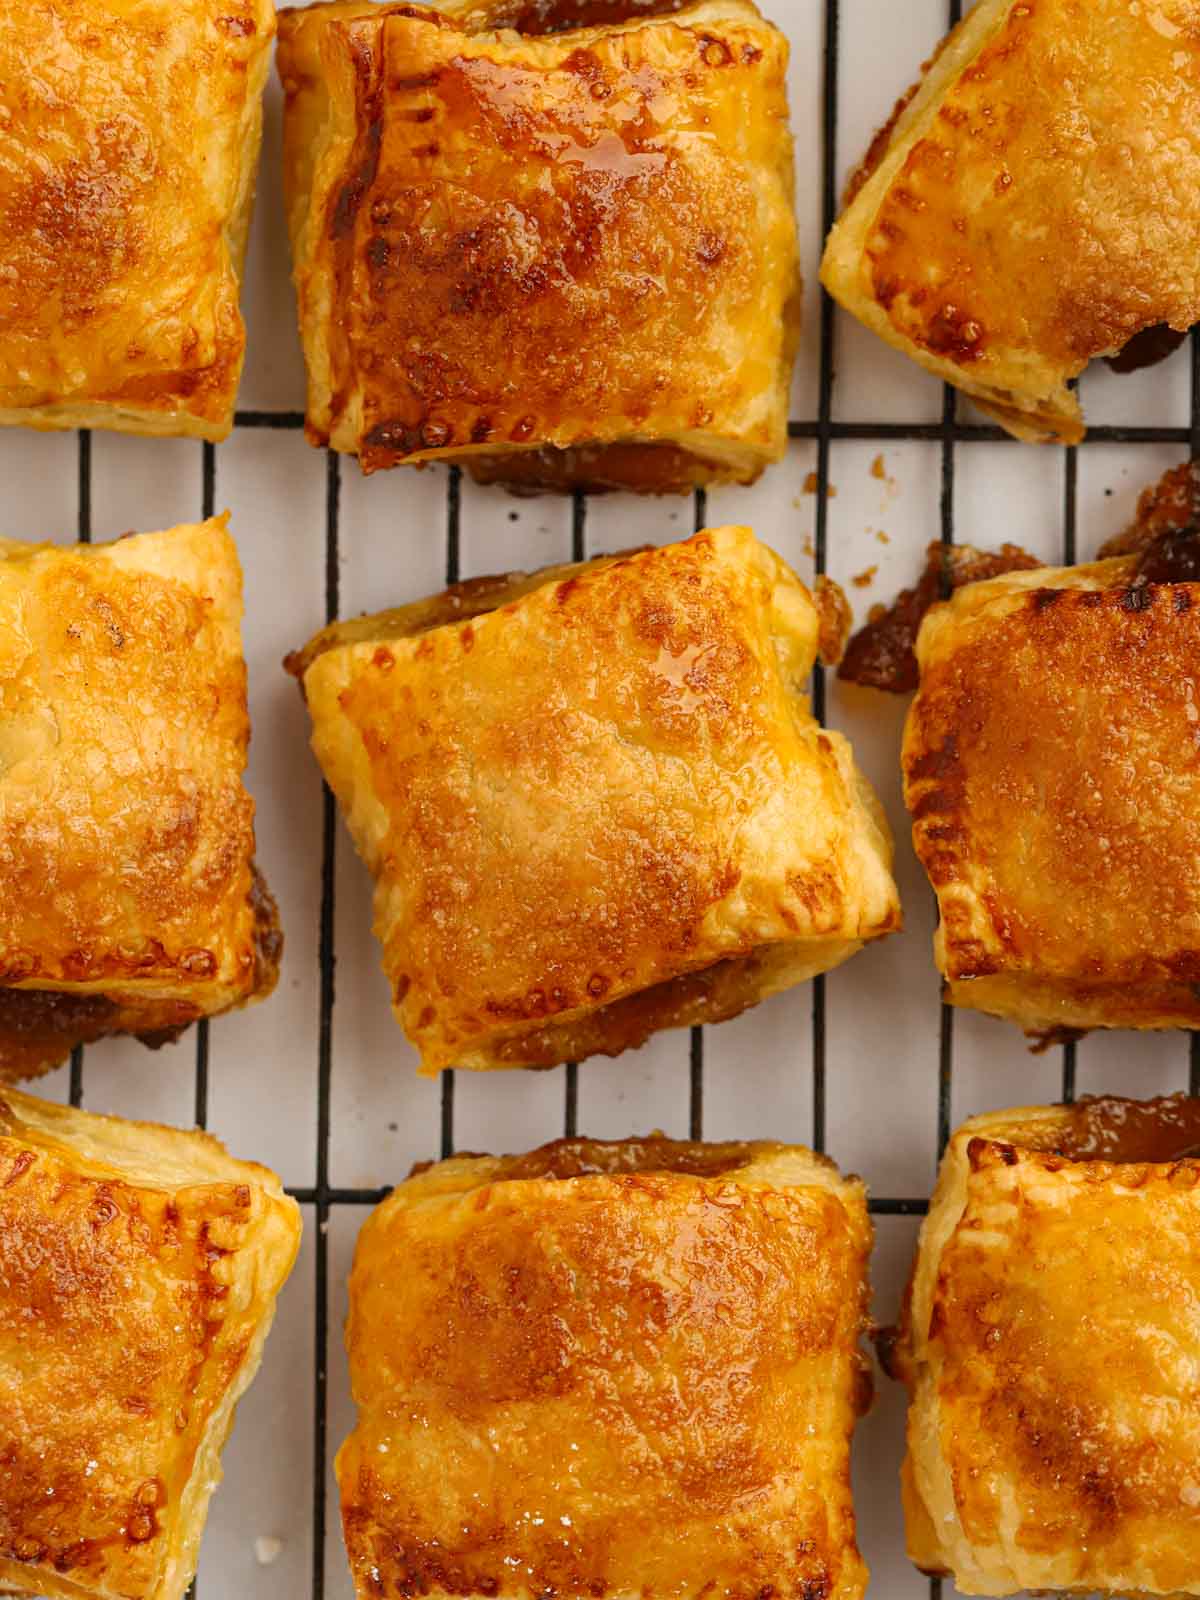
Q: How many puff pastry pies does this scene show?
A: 9